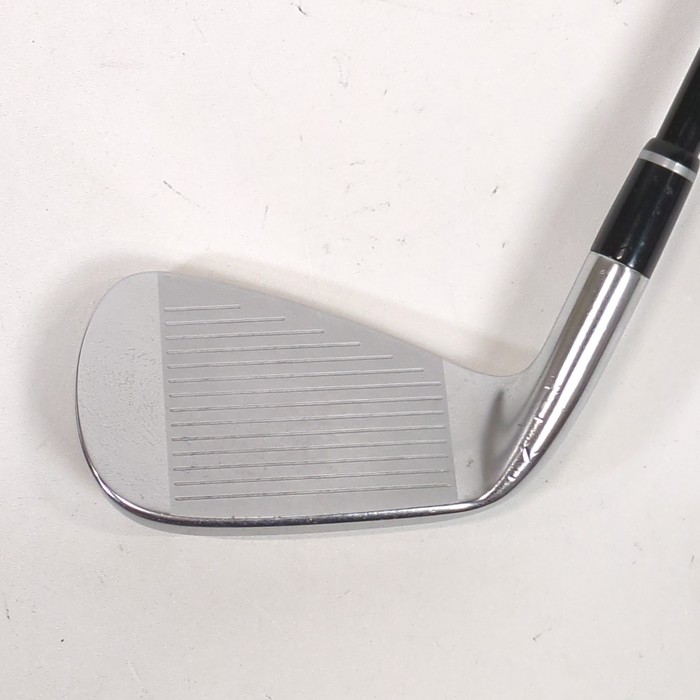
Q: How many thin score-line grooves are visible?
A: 14